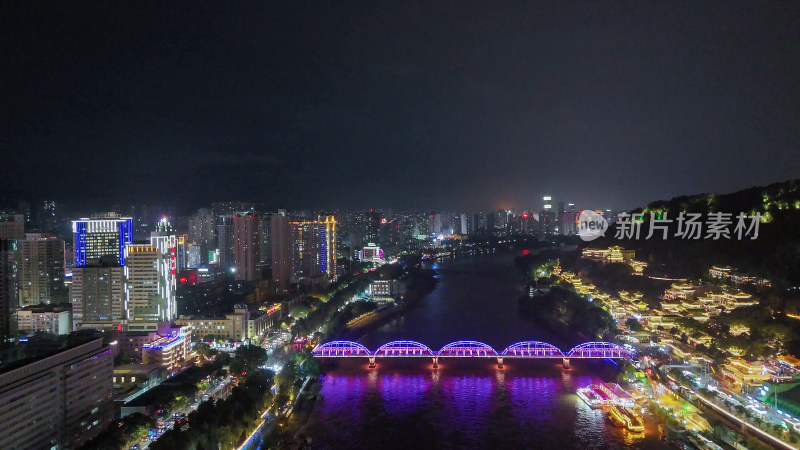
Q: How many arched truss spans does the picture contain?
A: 5